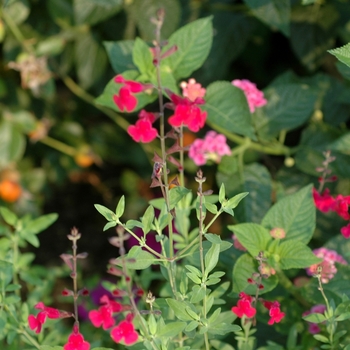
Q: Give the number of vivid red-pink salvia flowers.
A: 13